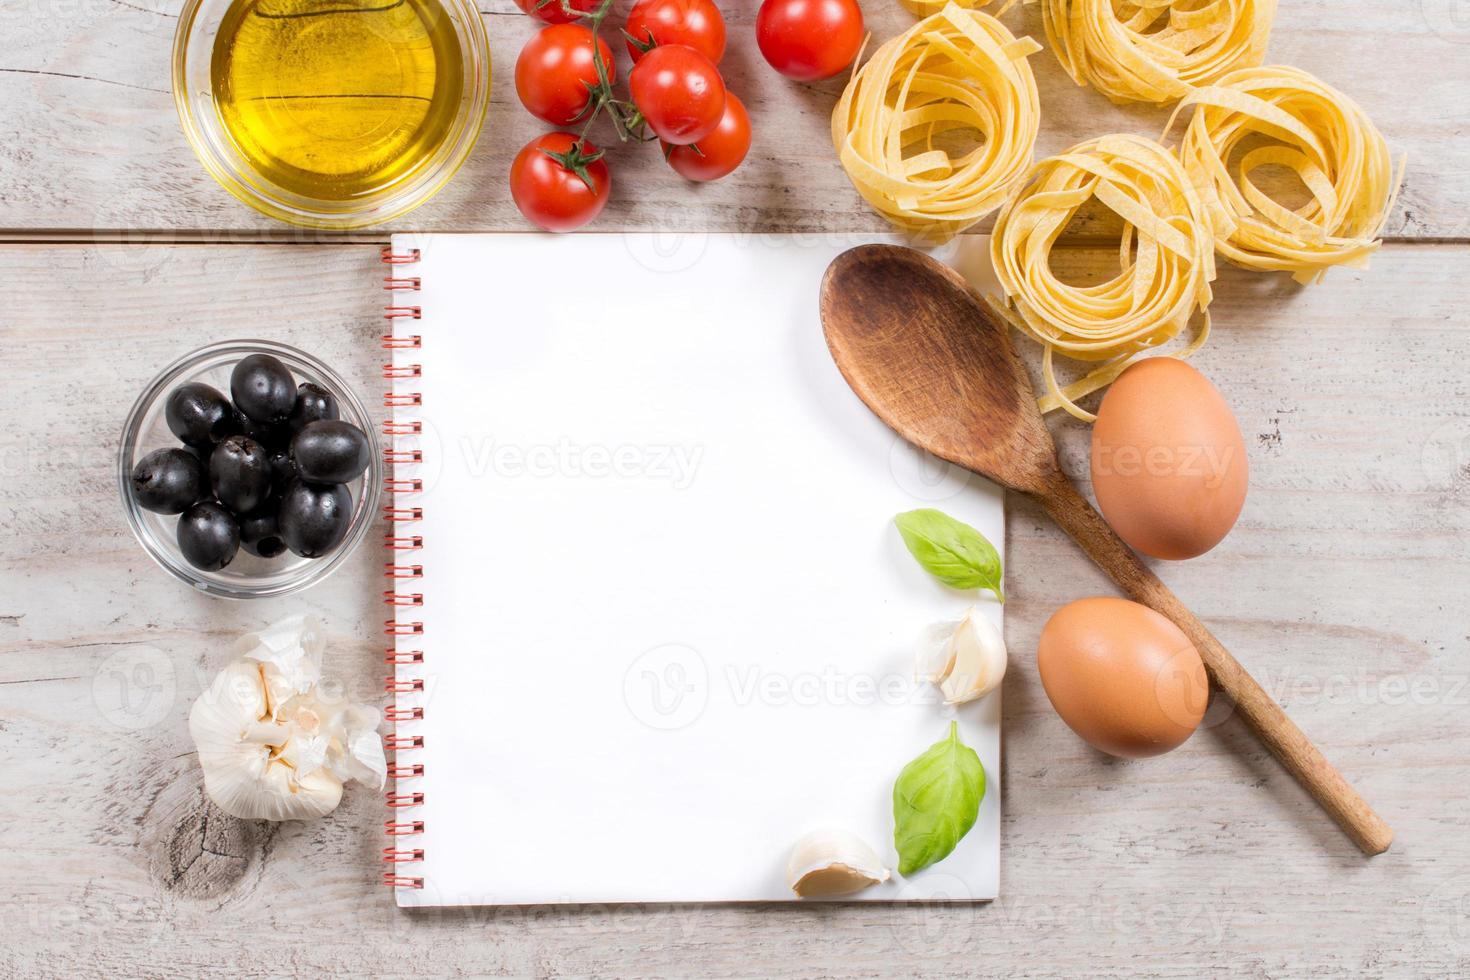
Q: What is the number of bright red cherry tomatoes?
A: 7